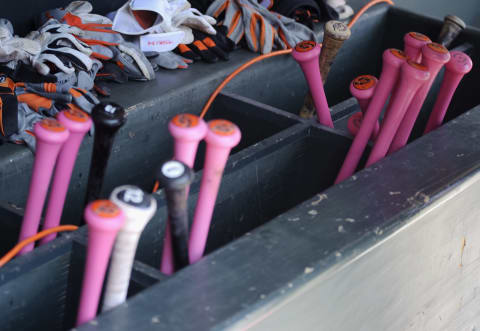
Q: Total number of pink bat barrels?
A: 13